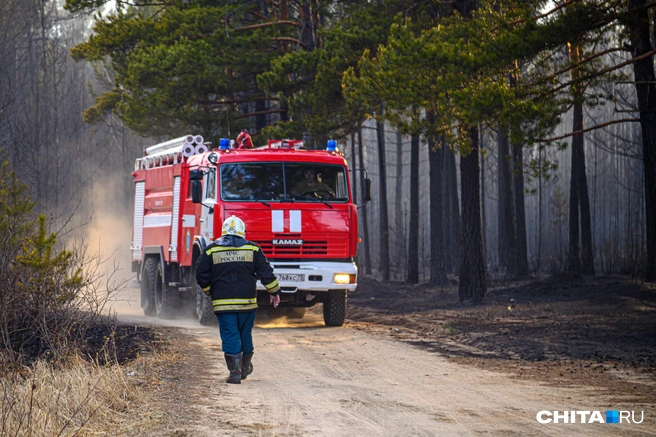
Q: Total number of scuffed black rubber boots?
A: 2